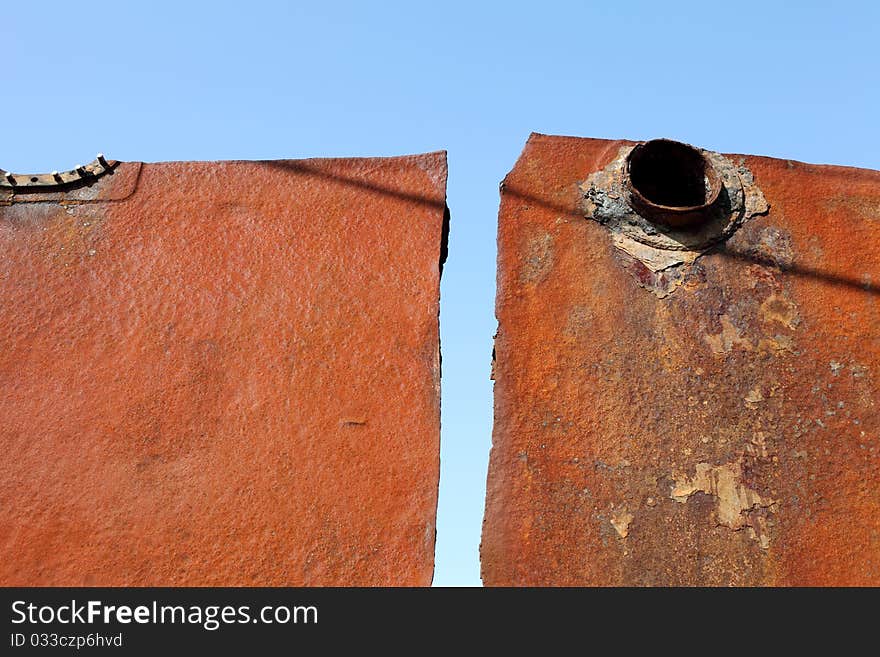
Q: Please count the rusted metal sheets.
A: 2